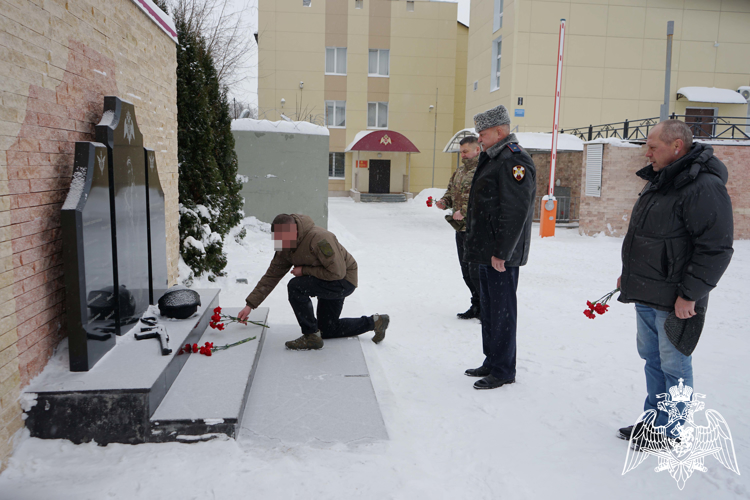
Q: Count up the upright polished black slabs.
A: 3